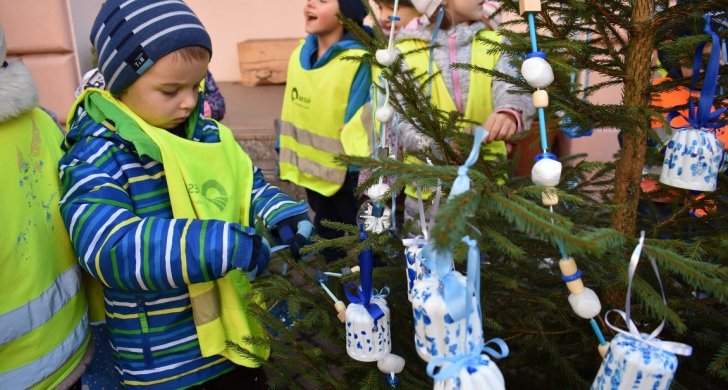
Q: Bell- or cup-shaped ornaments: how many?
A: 6